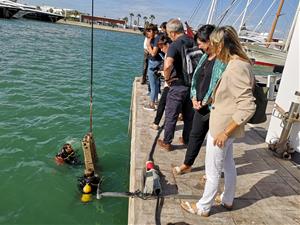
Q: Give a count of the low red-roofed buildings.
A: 1